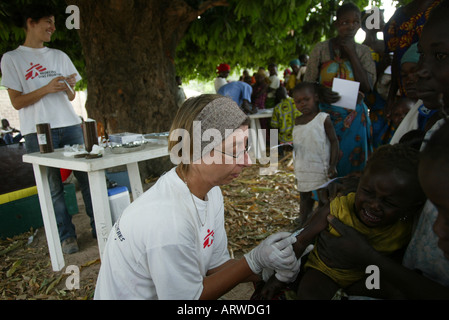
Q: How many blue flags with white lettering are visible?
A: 0